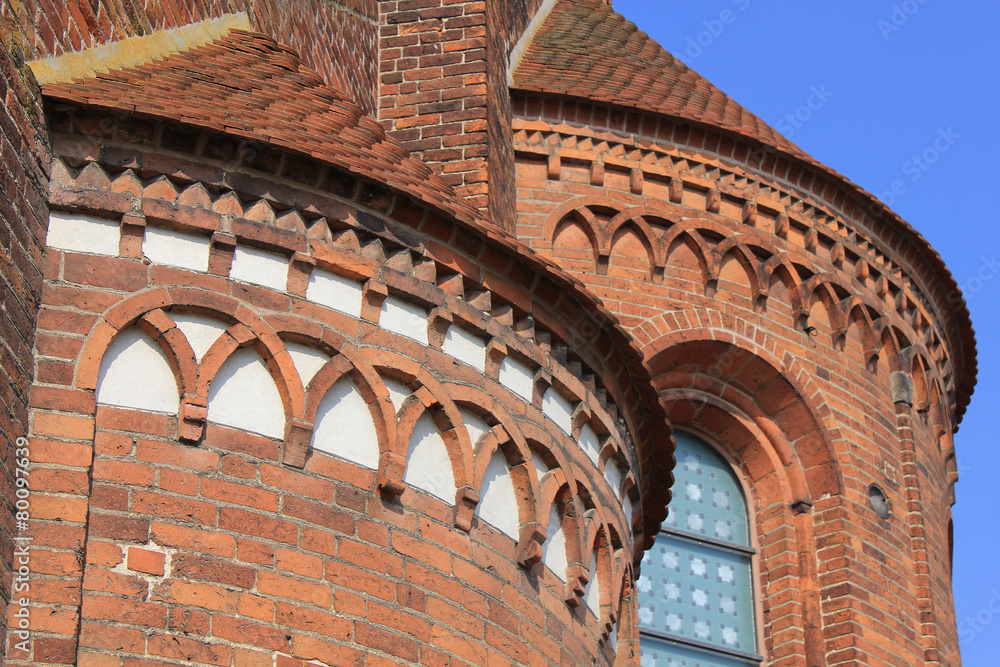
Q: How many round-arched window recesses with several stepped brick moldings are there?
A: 1